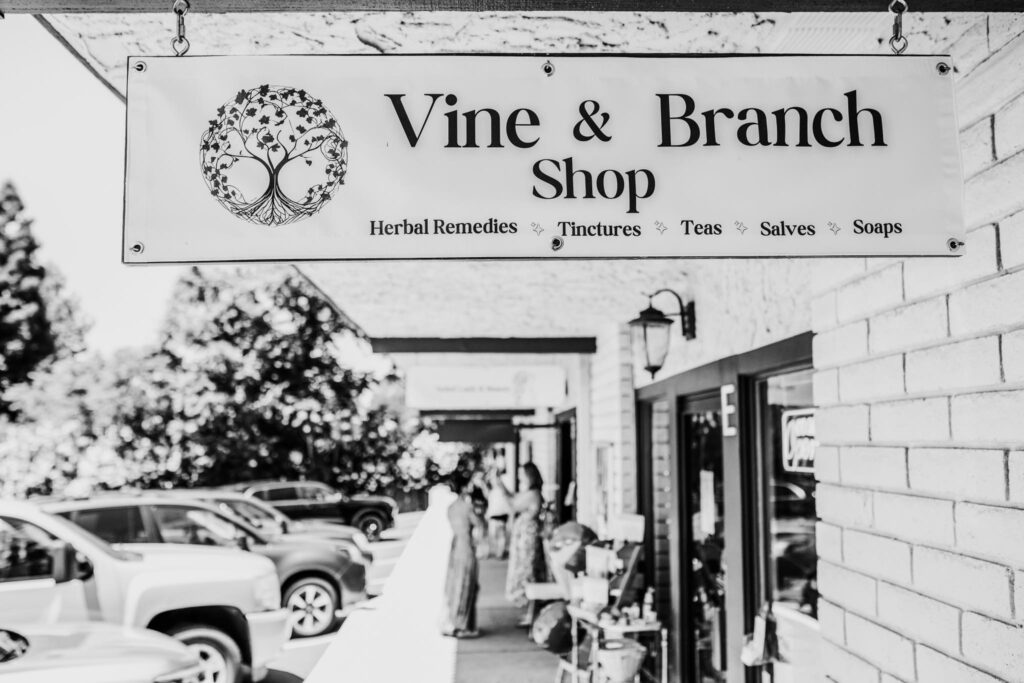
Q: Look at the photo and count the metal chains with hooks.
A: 2